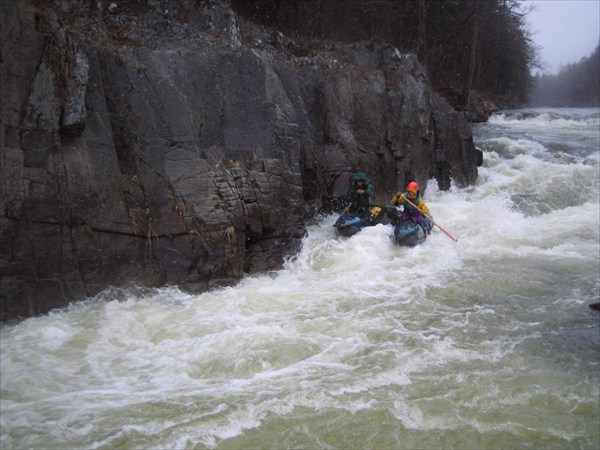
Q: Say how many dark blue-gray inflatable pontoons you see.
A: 2